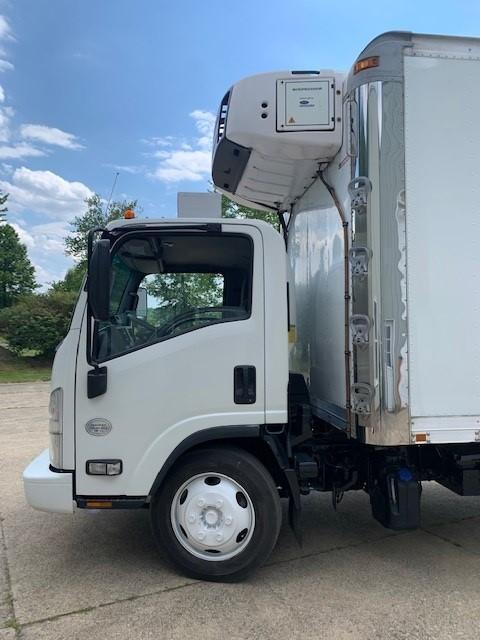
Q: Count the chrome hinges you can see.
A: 4